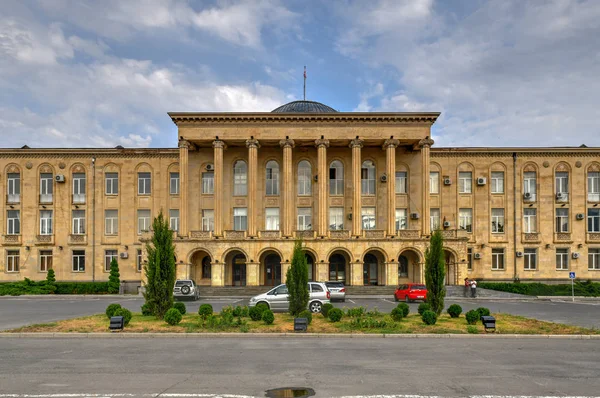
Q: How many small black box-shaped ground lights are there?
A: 3